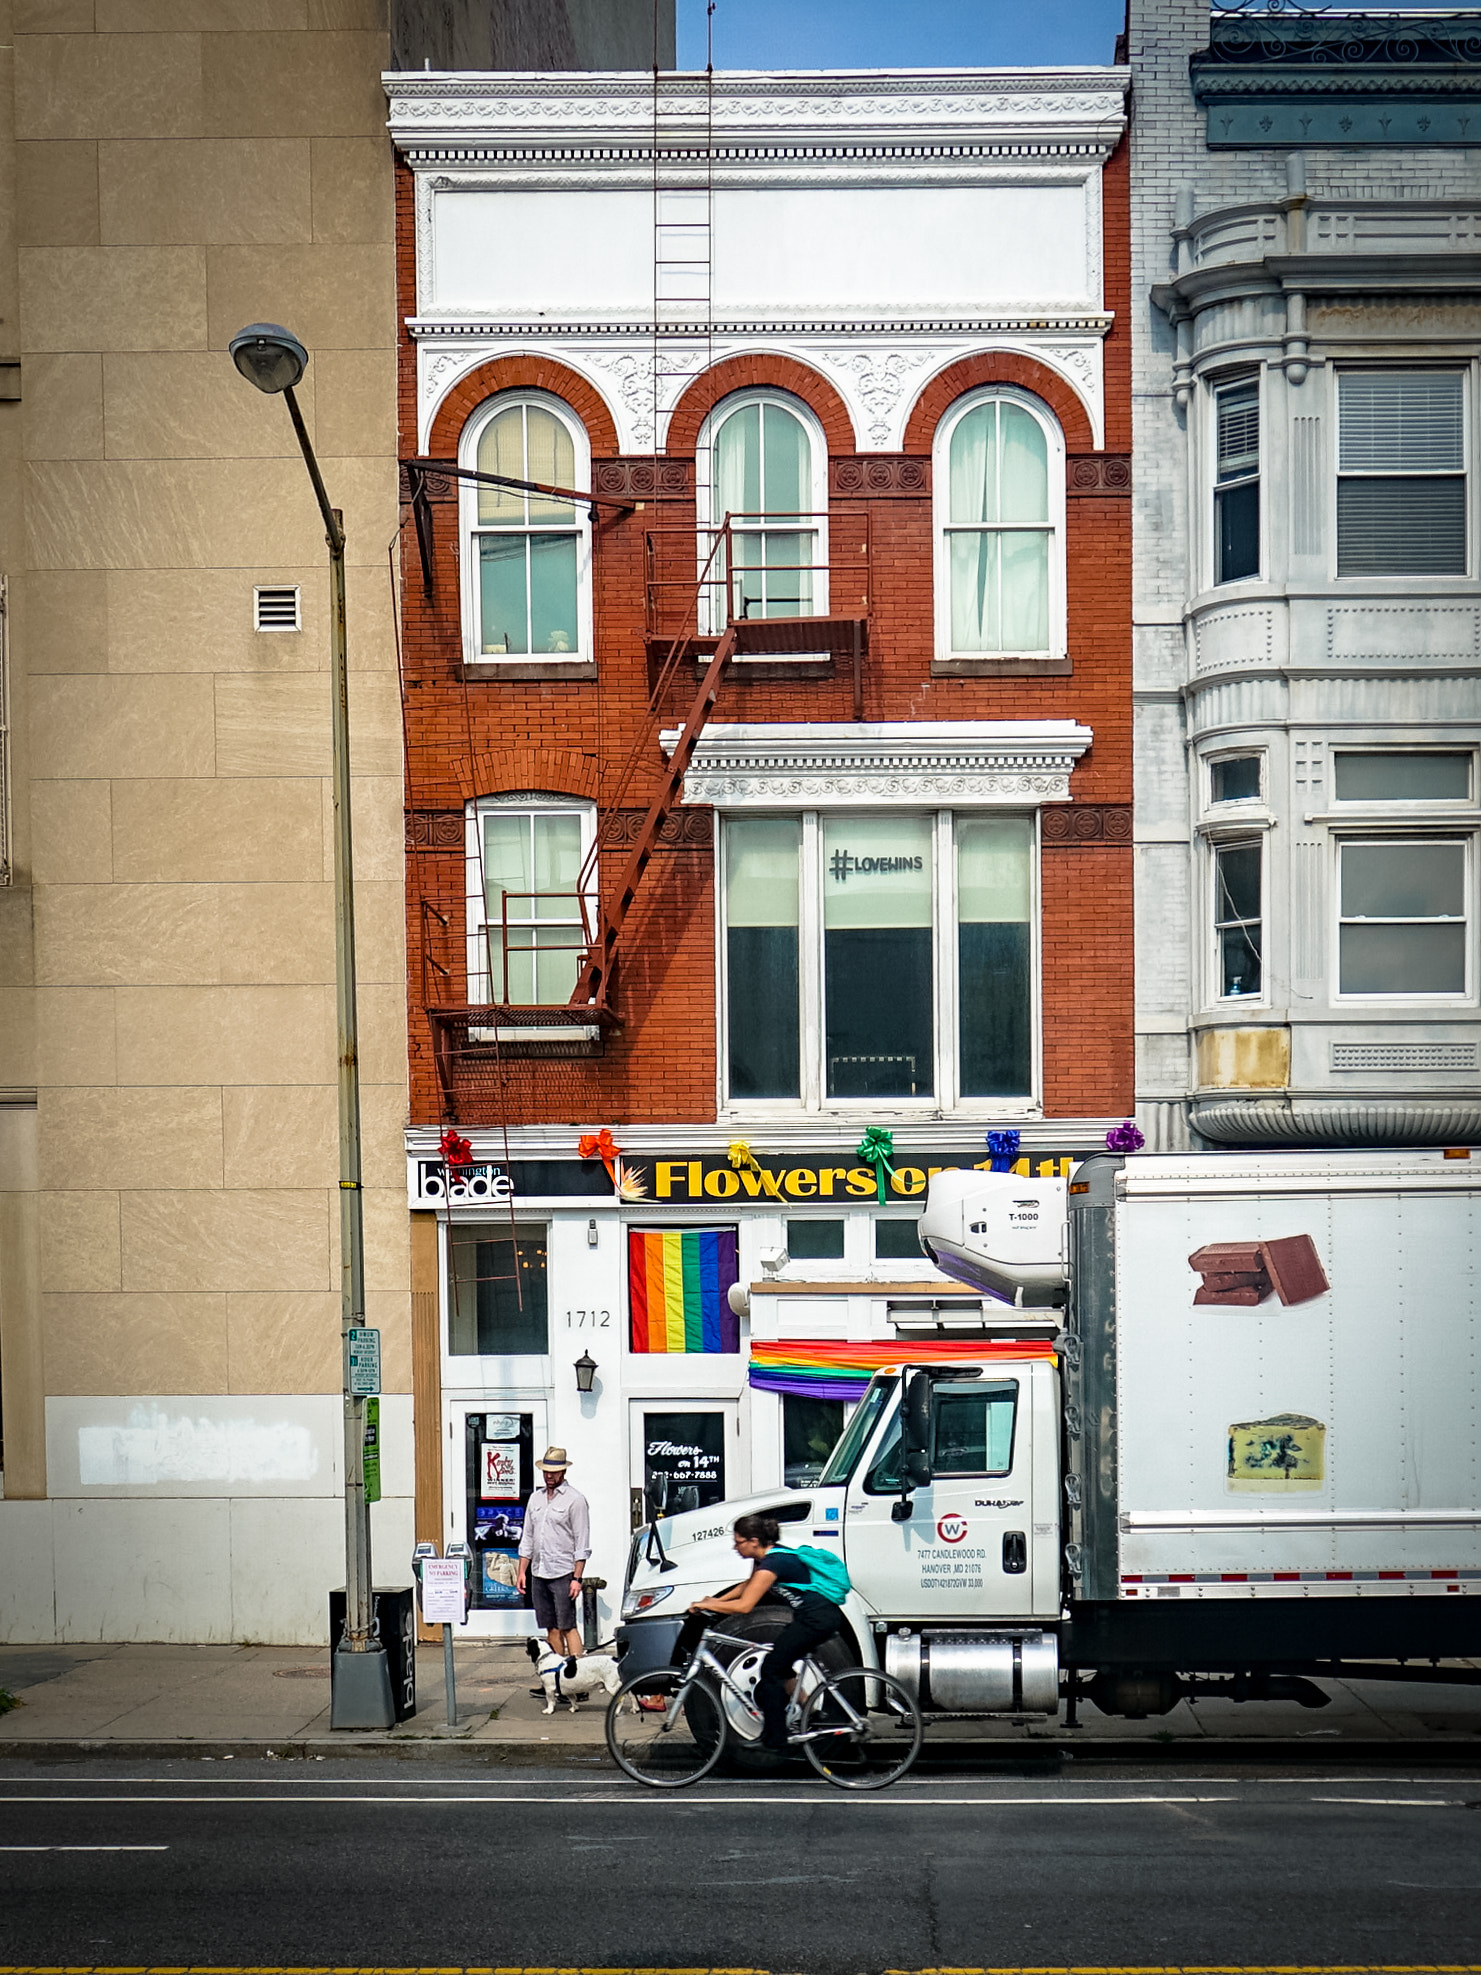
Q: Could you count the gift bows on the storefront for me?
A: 6